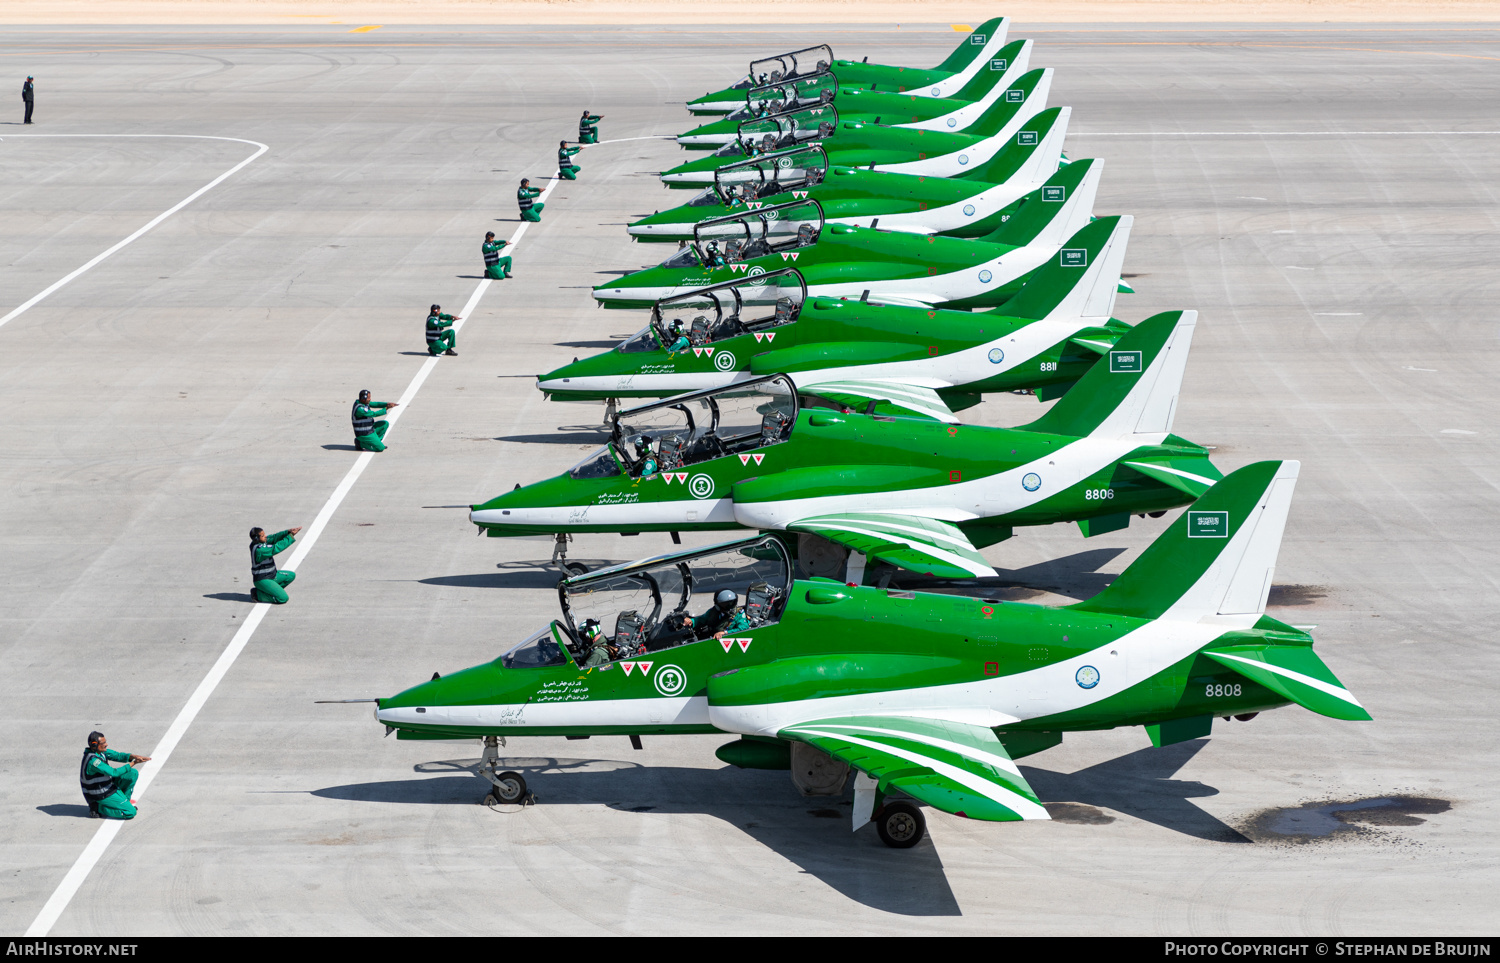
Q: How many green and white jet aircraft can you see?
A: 8